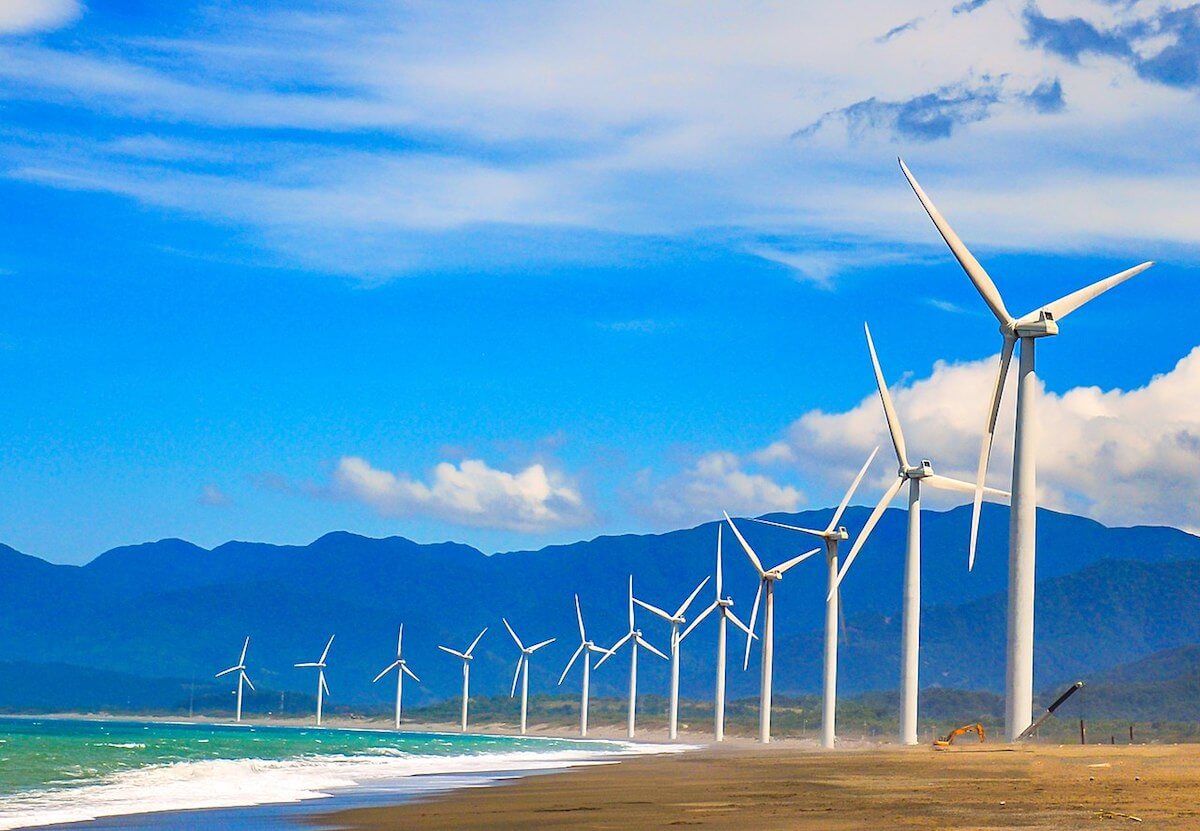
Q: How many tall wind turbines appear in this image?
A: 13